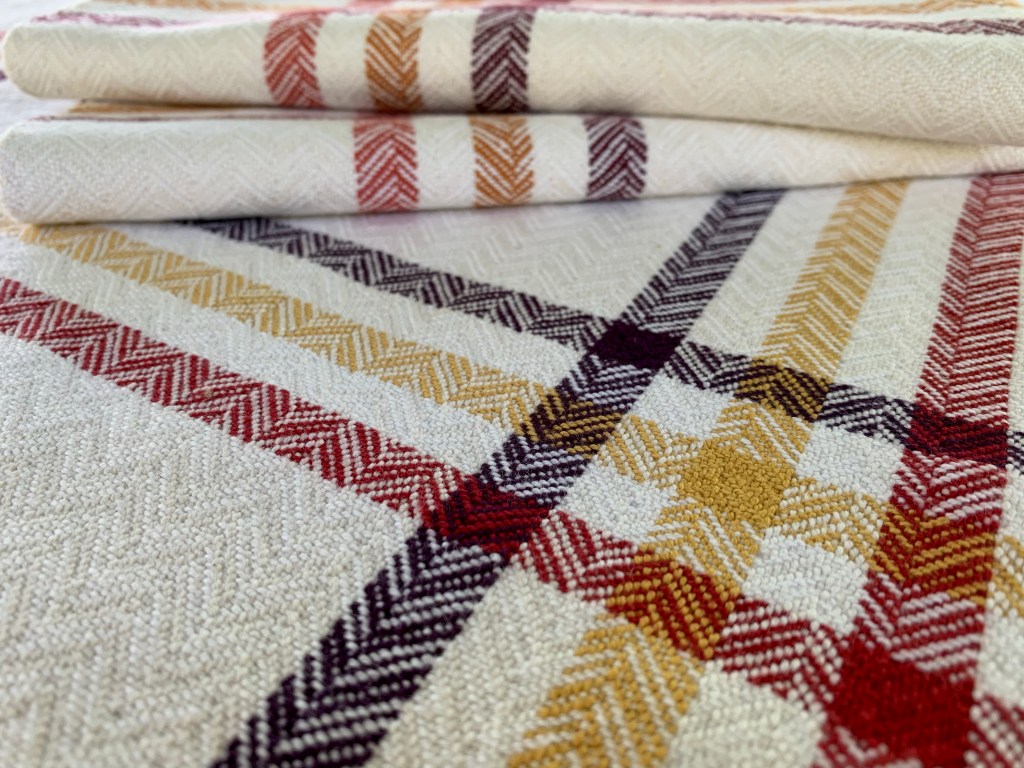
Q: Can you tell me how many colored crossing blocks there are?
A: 9